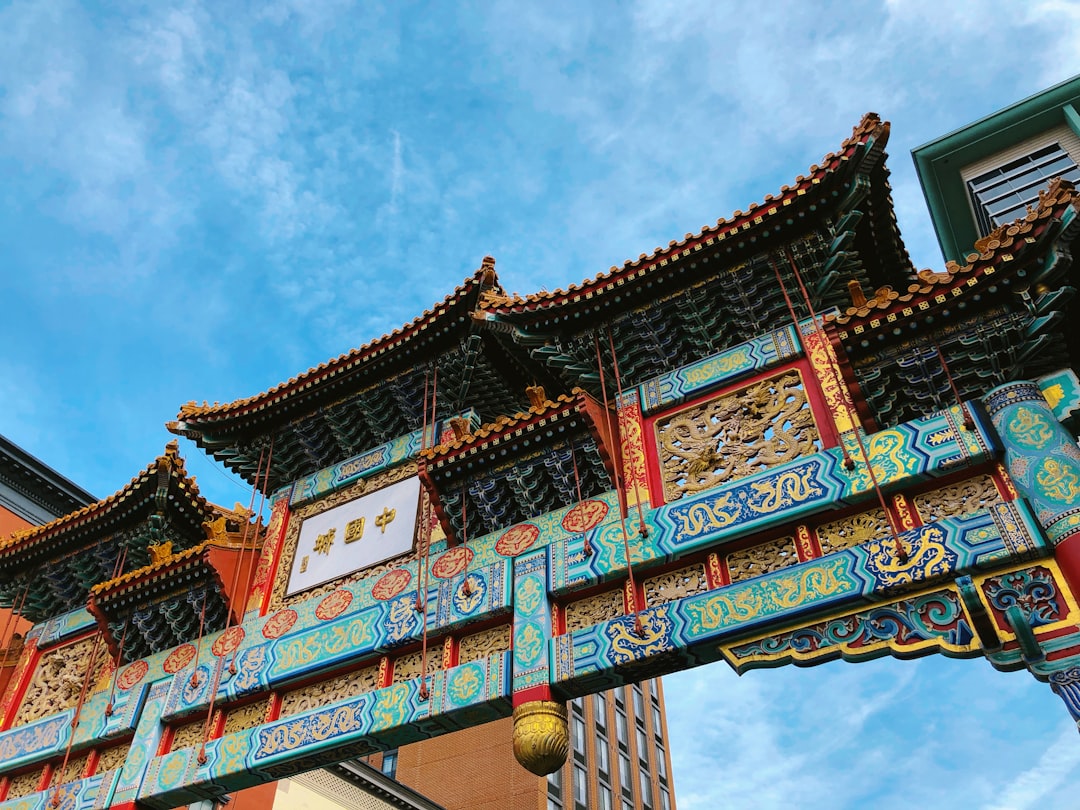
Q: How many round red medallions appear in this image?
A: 9